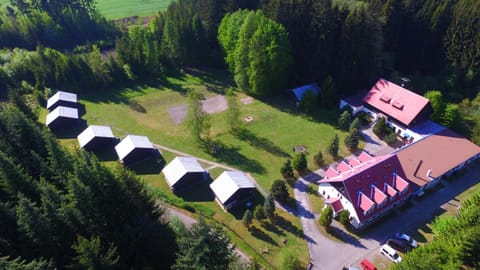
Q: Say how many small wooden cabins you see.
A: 6